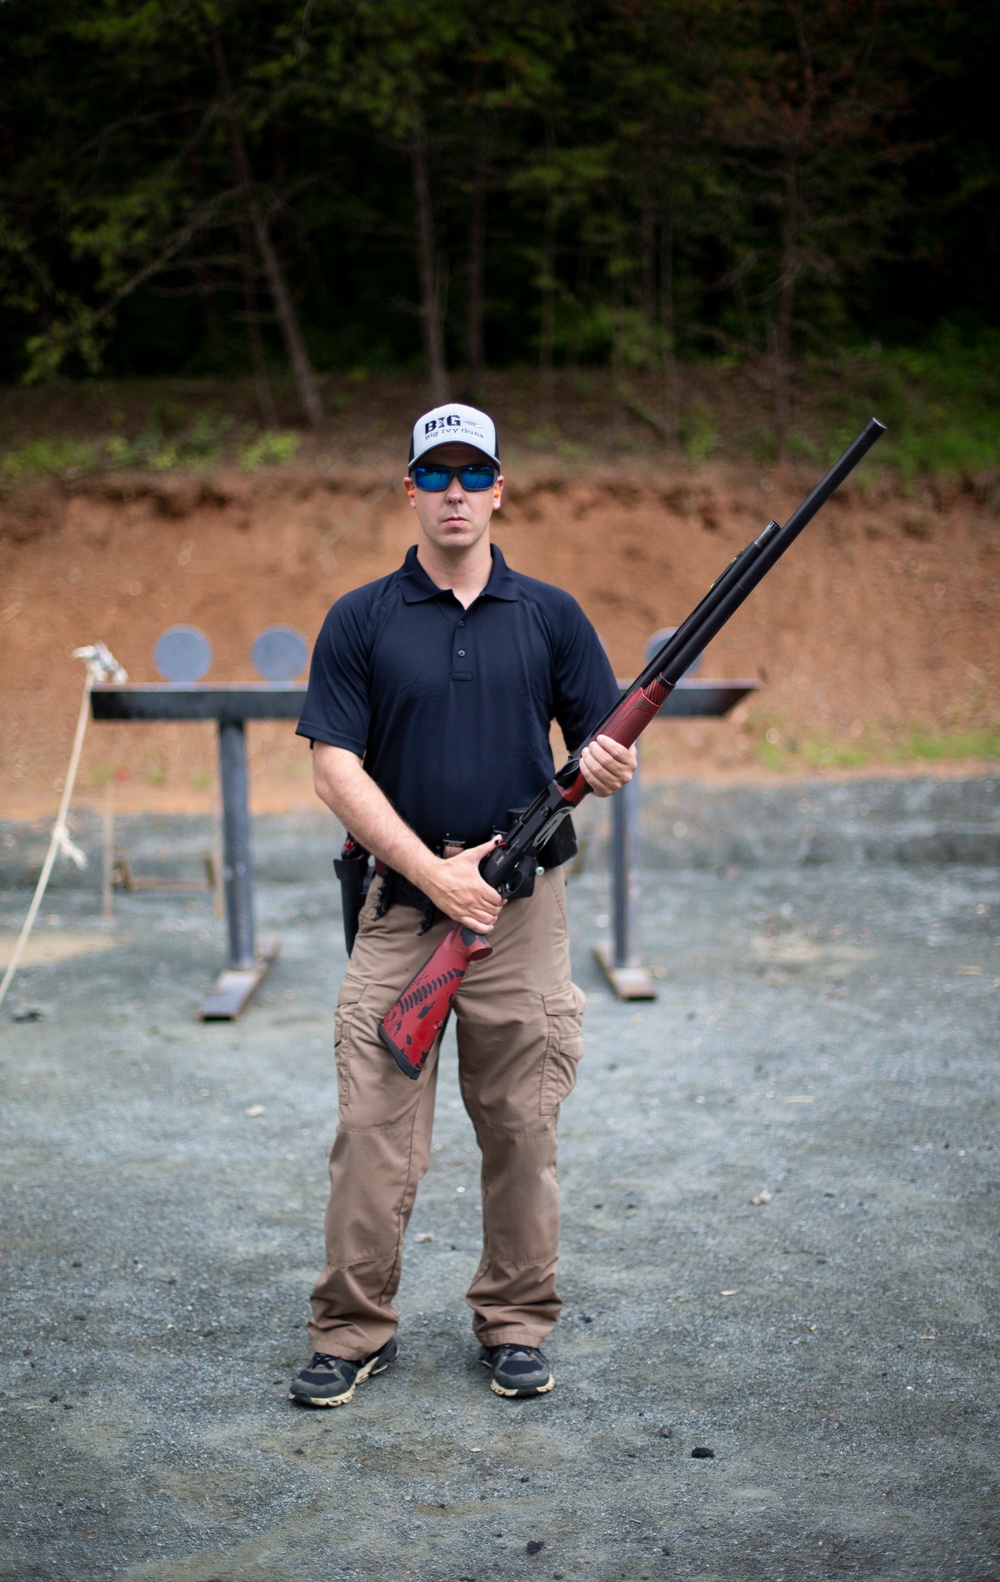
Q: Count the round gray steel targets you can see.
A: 3